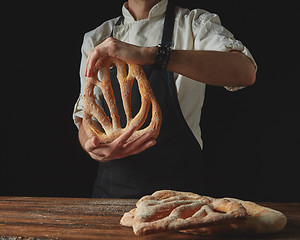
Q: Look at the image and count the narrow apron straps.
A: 2